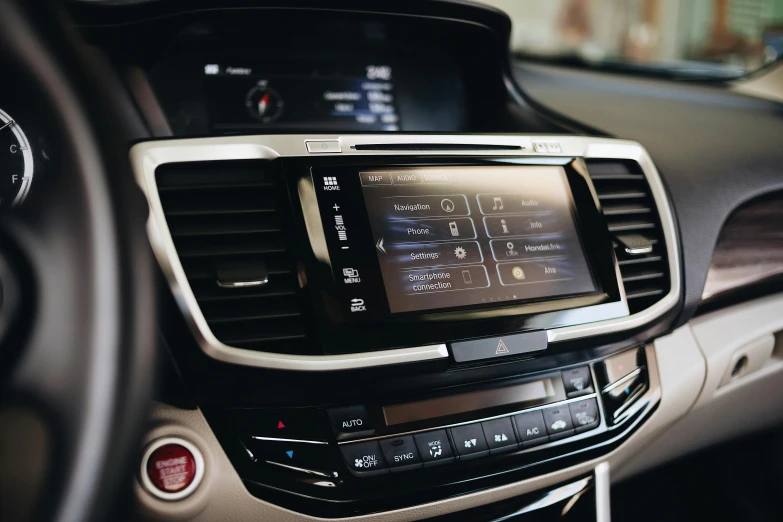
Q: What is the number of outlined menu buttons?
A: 8